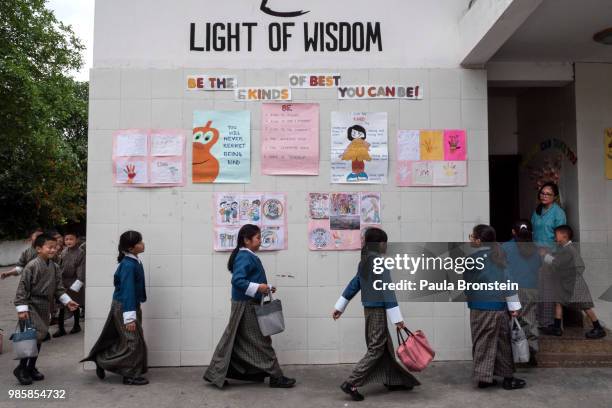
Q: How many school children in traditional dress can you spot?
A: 10